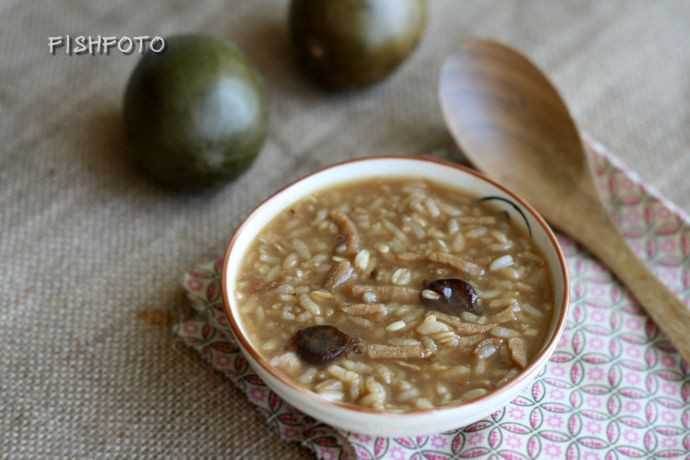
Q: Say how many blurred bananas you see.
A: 0